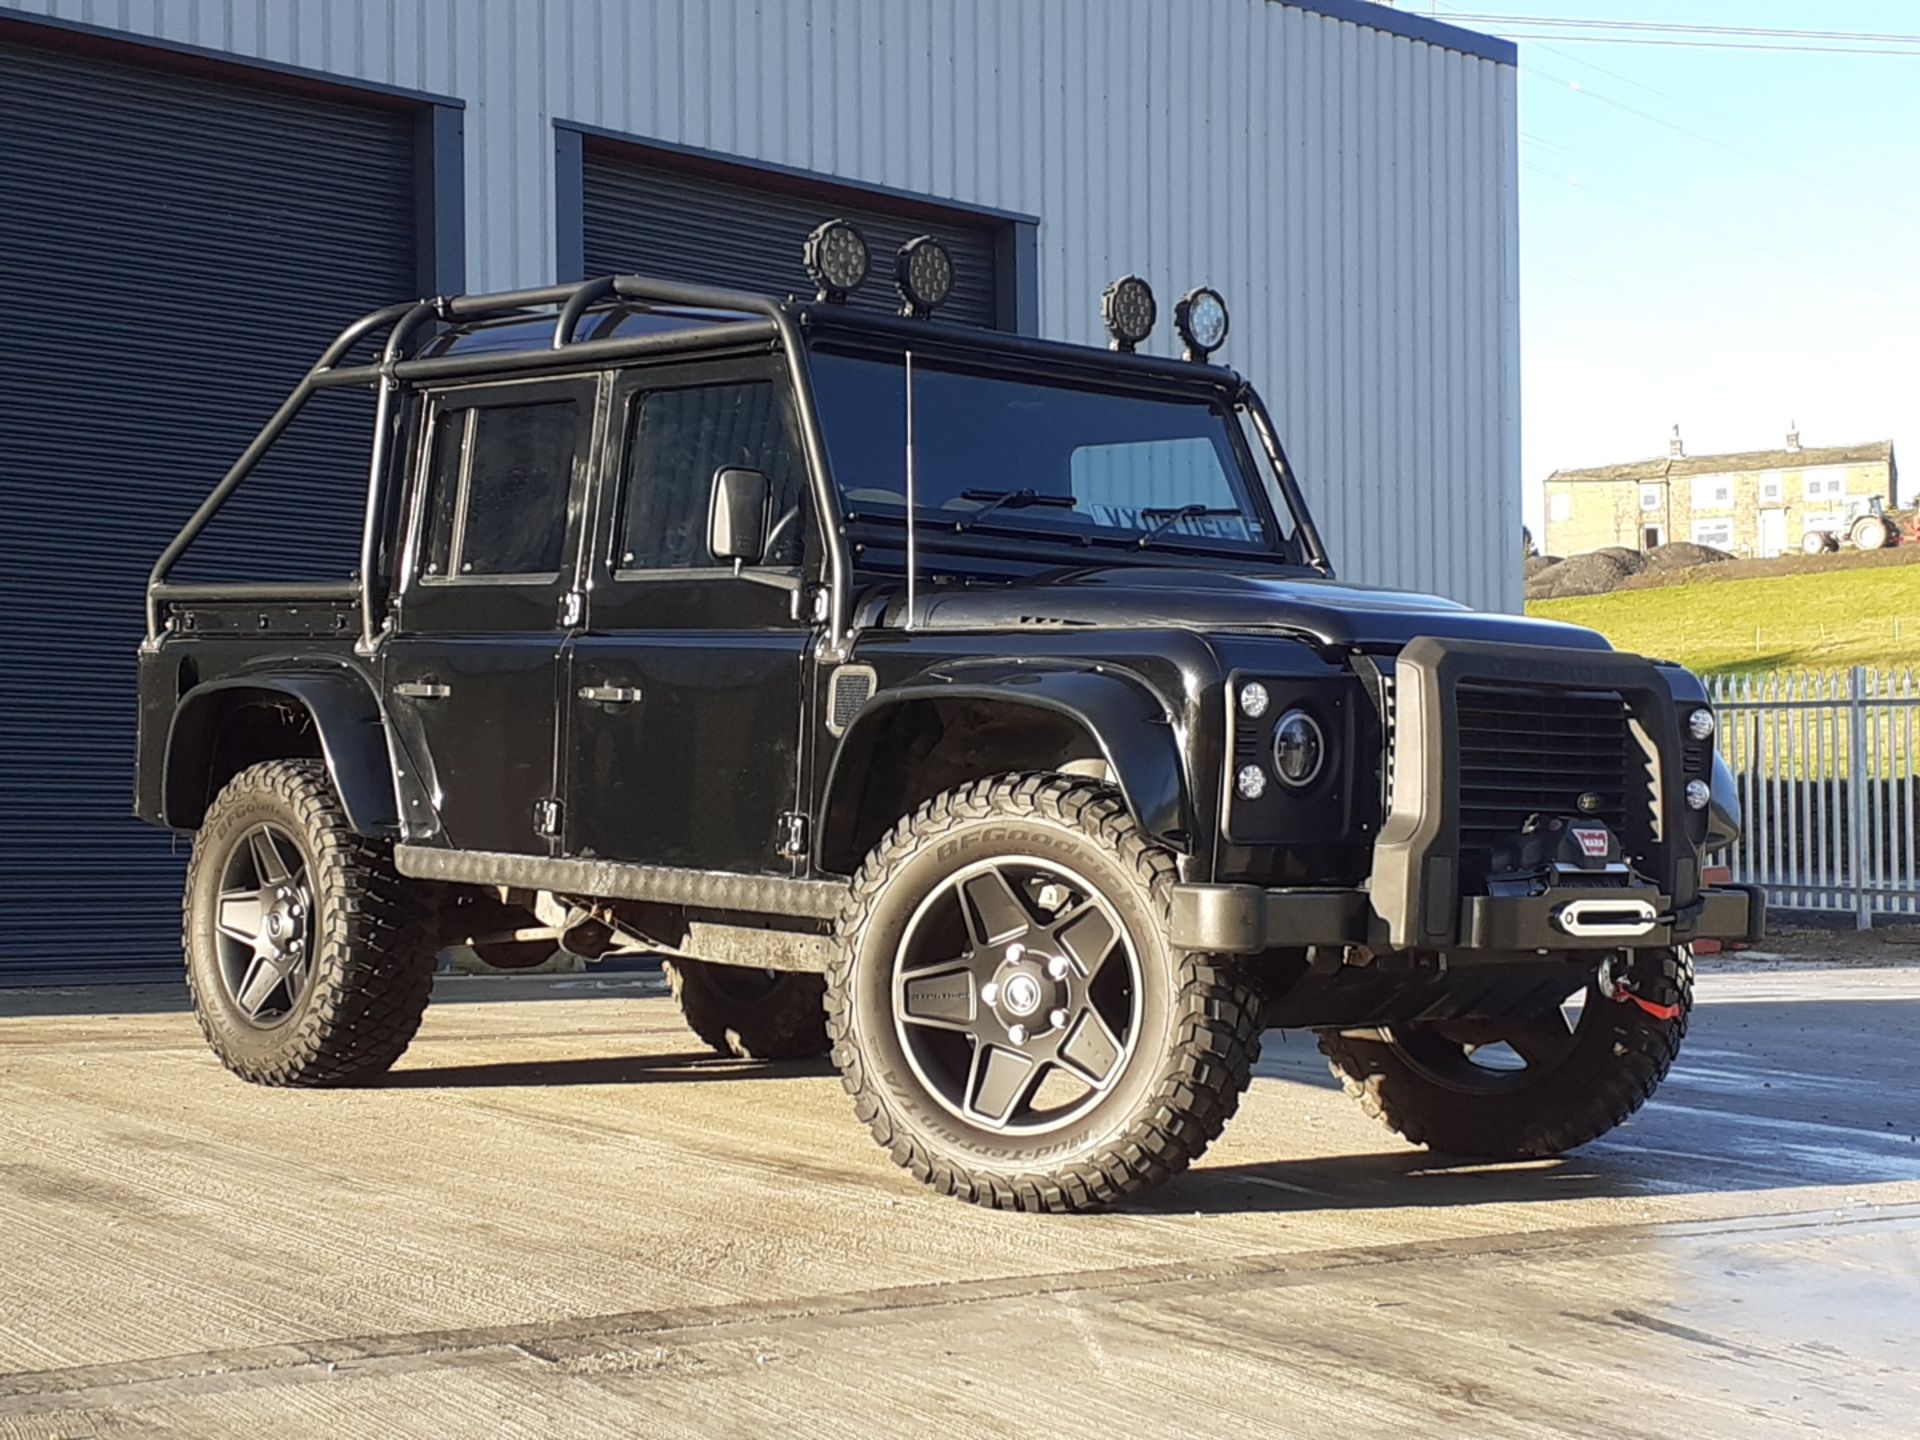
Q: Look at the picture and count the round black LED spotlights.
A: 4